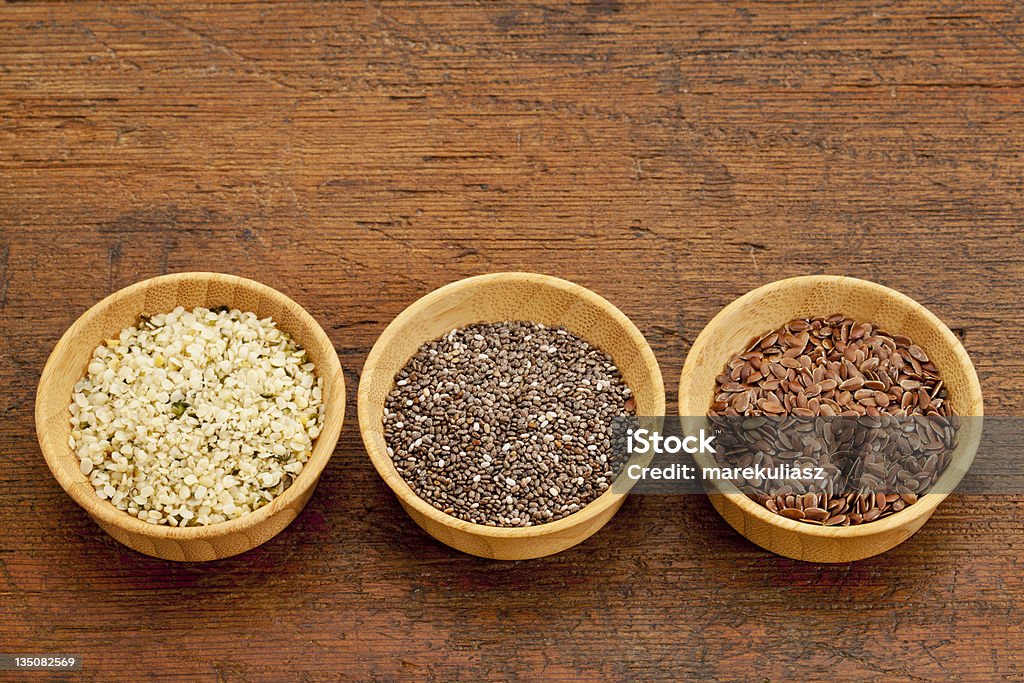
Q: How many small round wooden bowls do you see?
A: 3